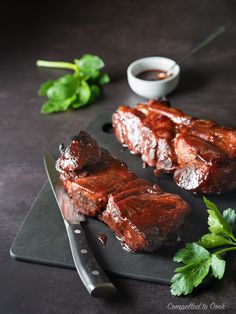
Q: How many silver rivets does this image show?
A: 3